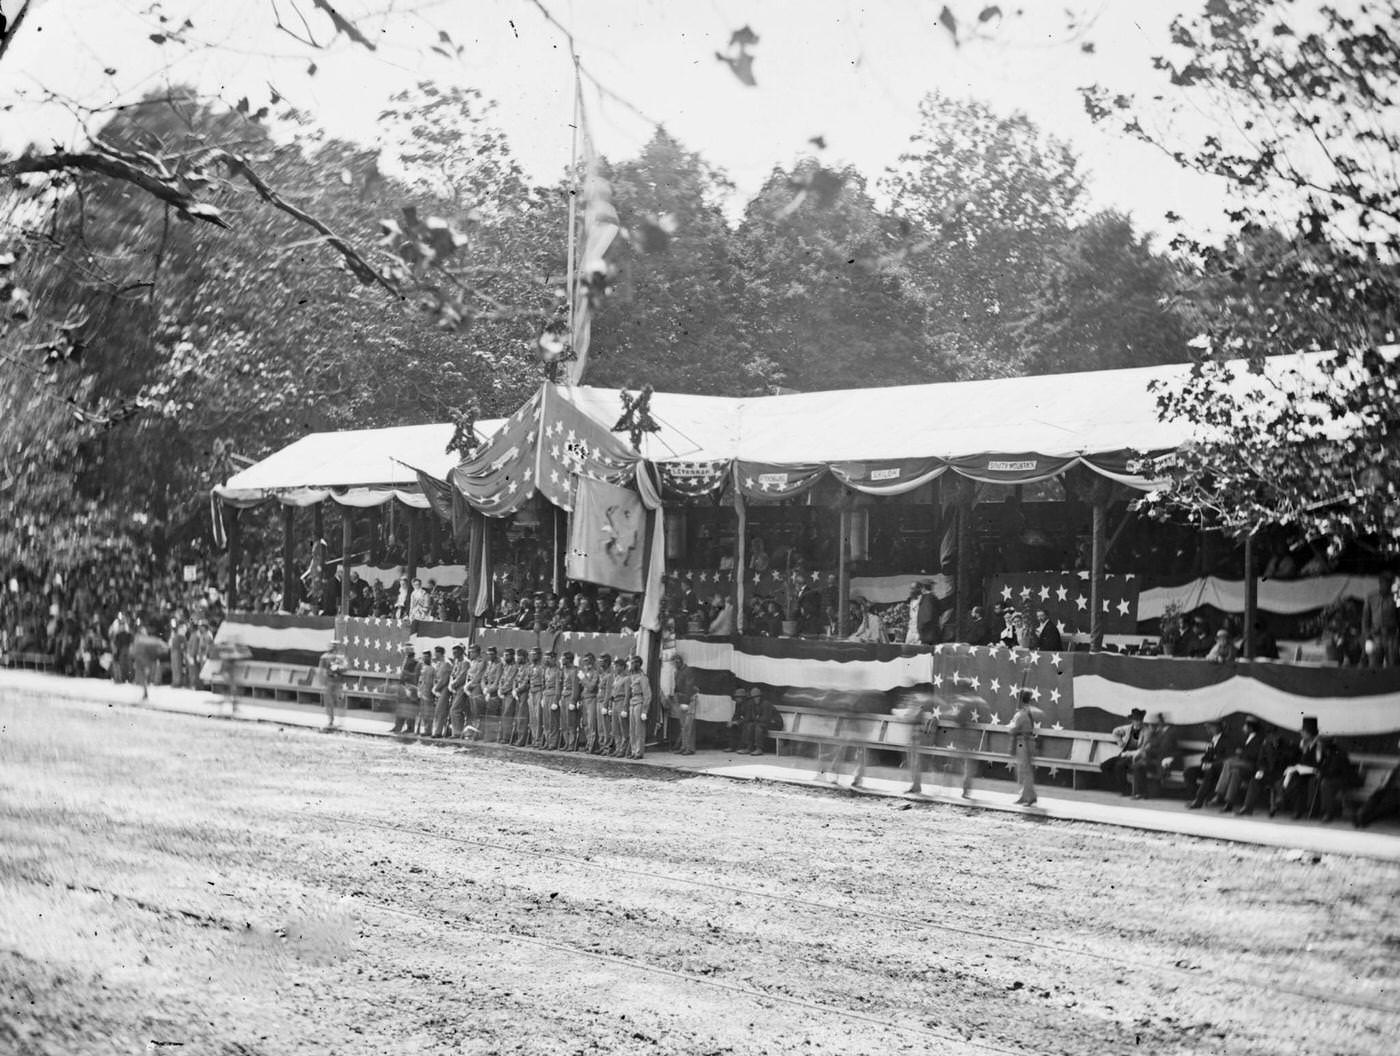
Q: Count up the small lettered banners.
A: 5